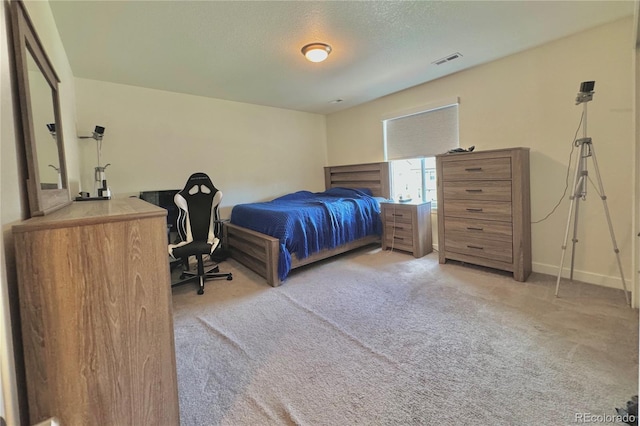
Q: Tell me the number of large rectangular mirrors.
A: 1